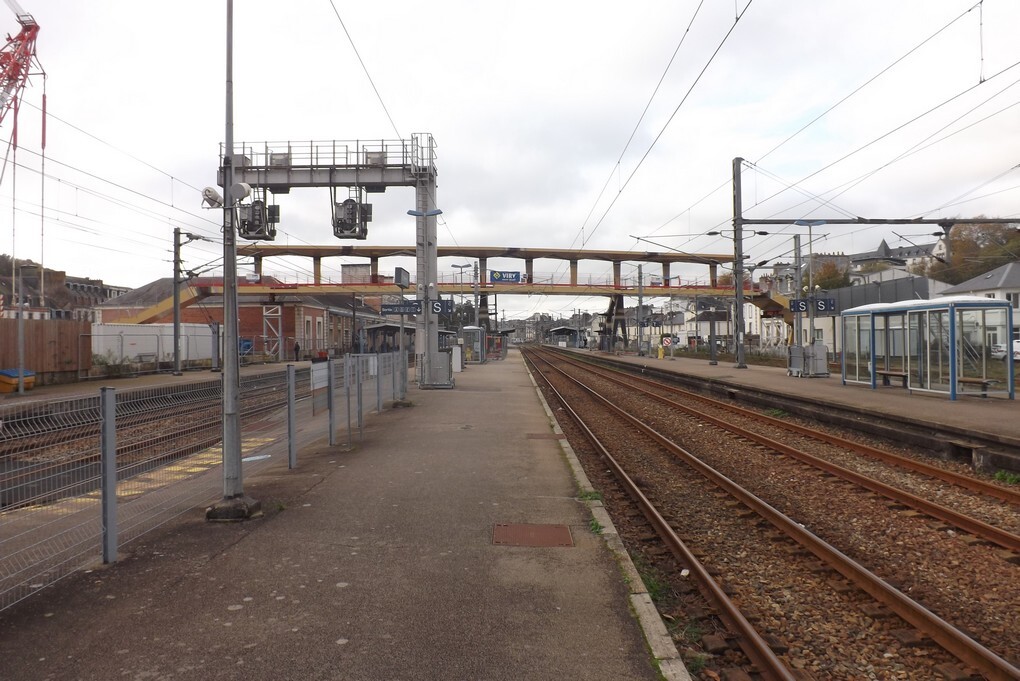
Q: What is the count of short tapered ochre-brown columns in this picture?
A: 9